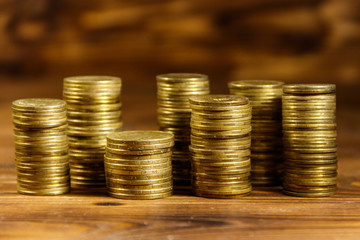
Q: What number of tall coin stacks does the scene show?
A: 6